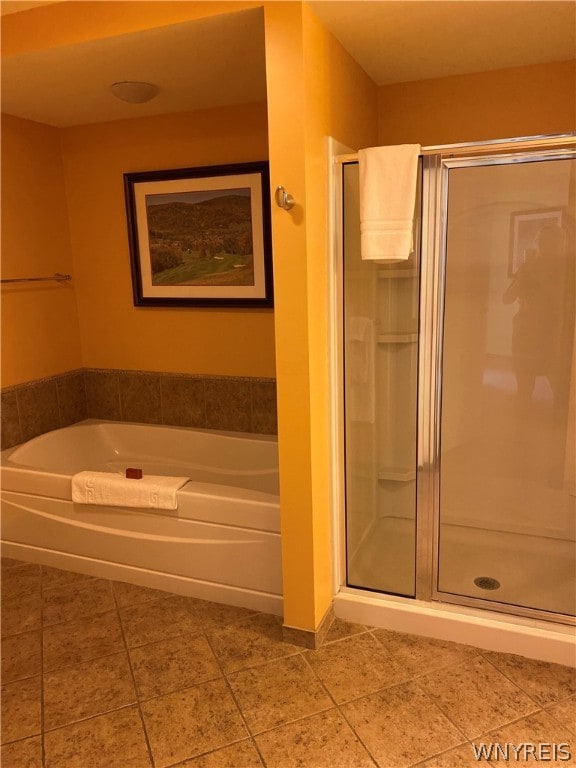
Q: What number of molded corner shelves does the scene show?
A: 3